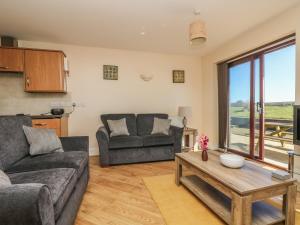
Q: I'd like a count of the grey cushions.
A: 4